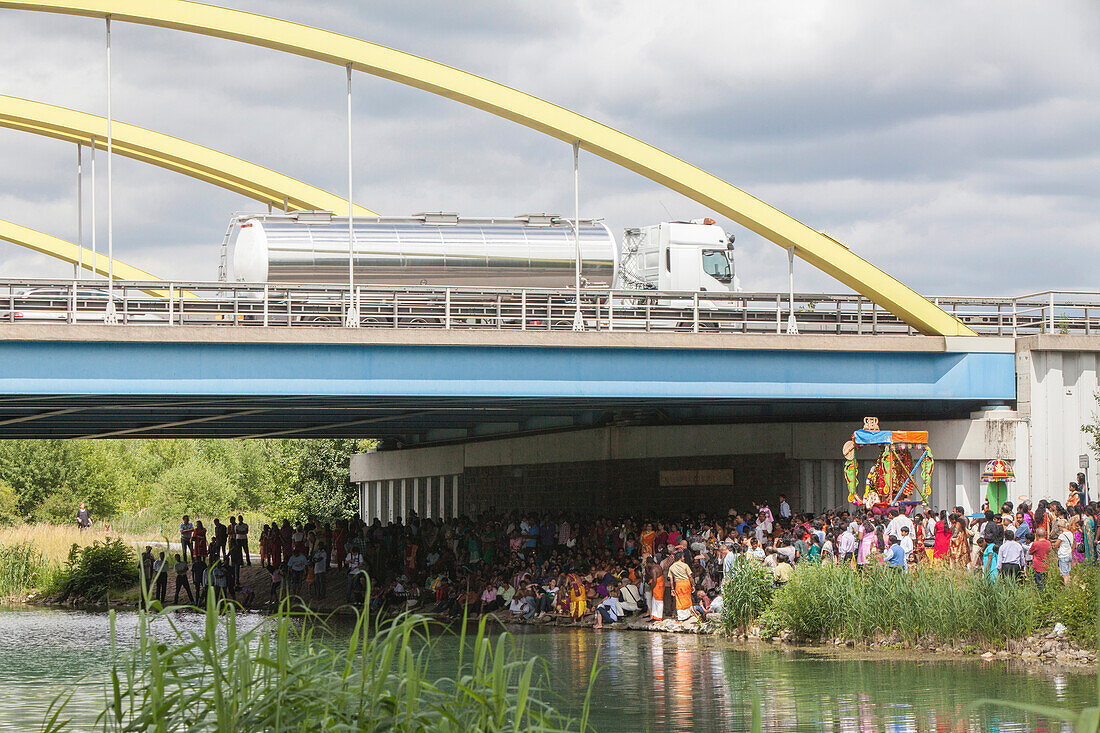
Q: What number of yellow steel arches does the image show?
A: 3